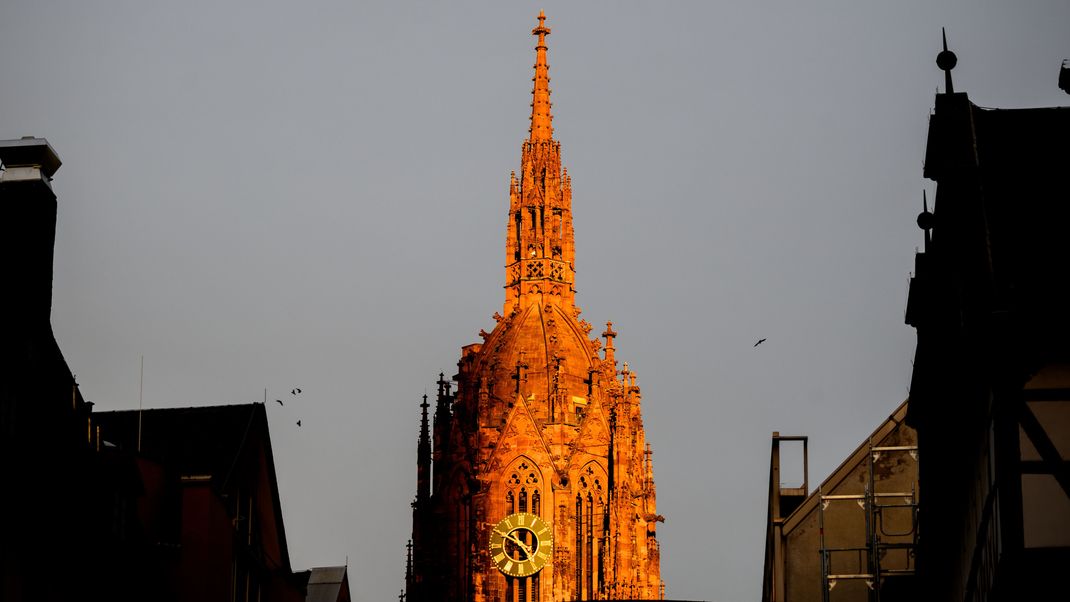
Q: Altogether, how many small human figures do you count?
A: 0